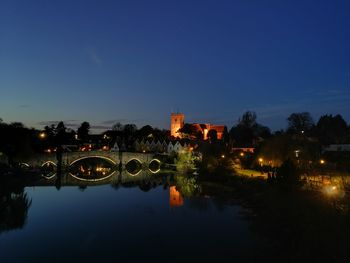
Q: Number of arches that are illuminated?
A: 5